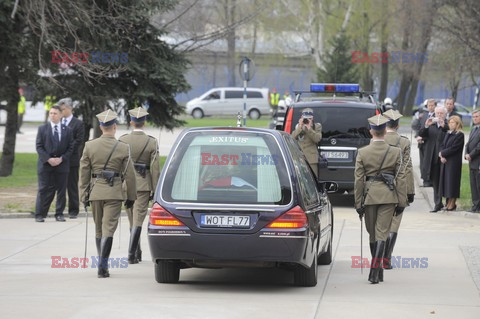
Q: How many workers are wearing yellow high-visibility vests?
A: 4